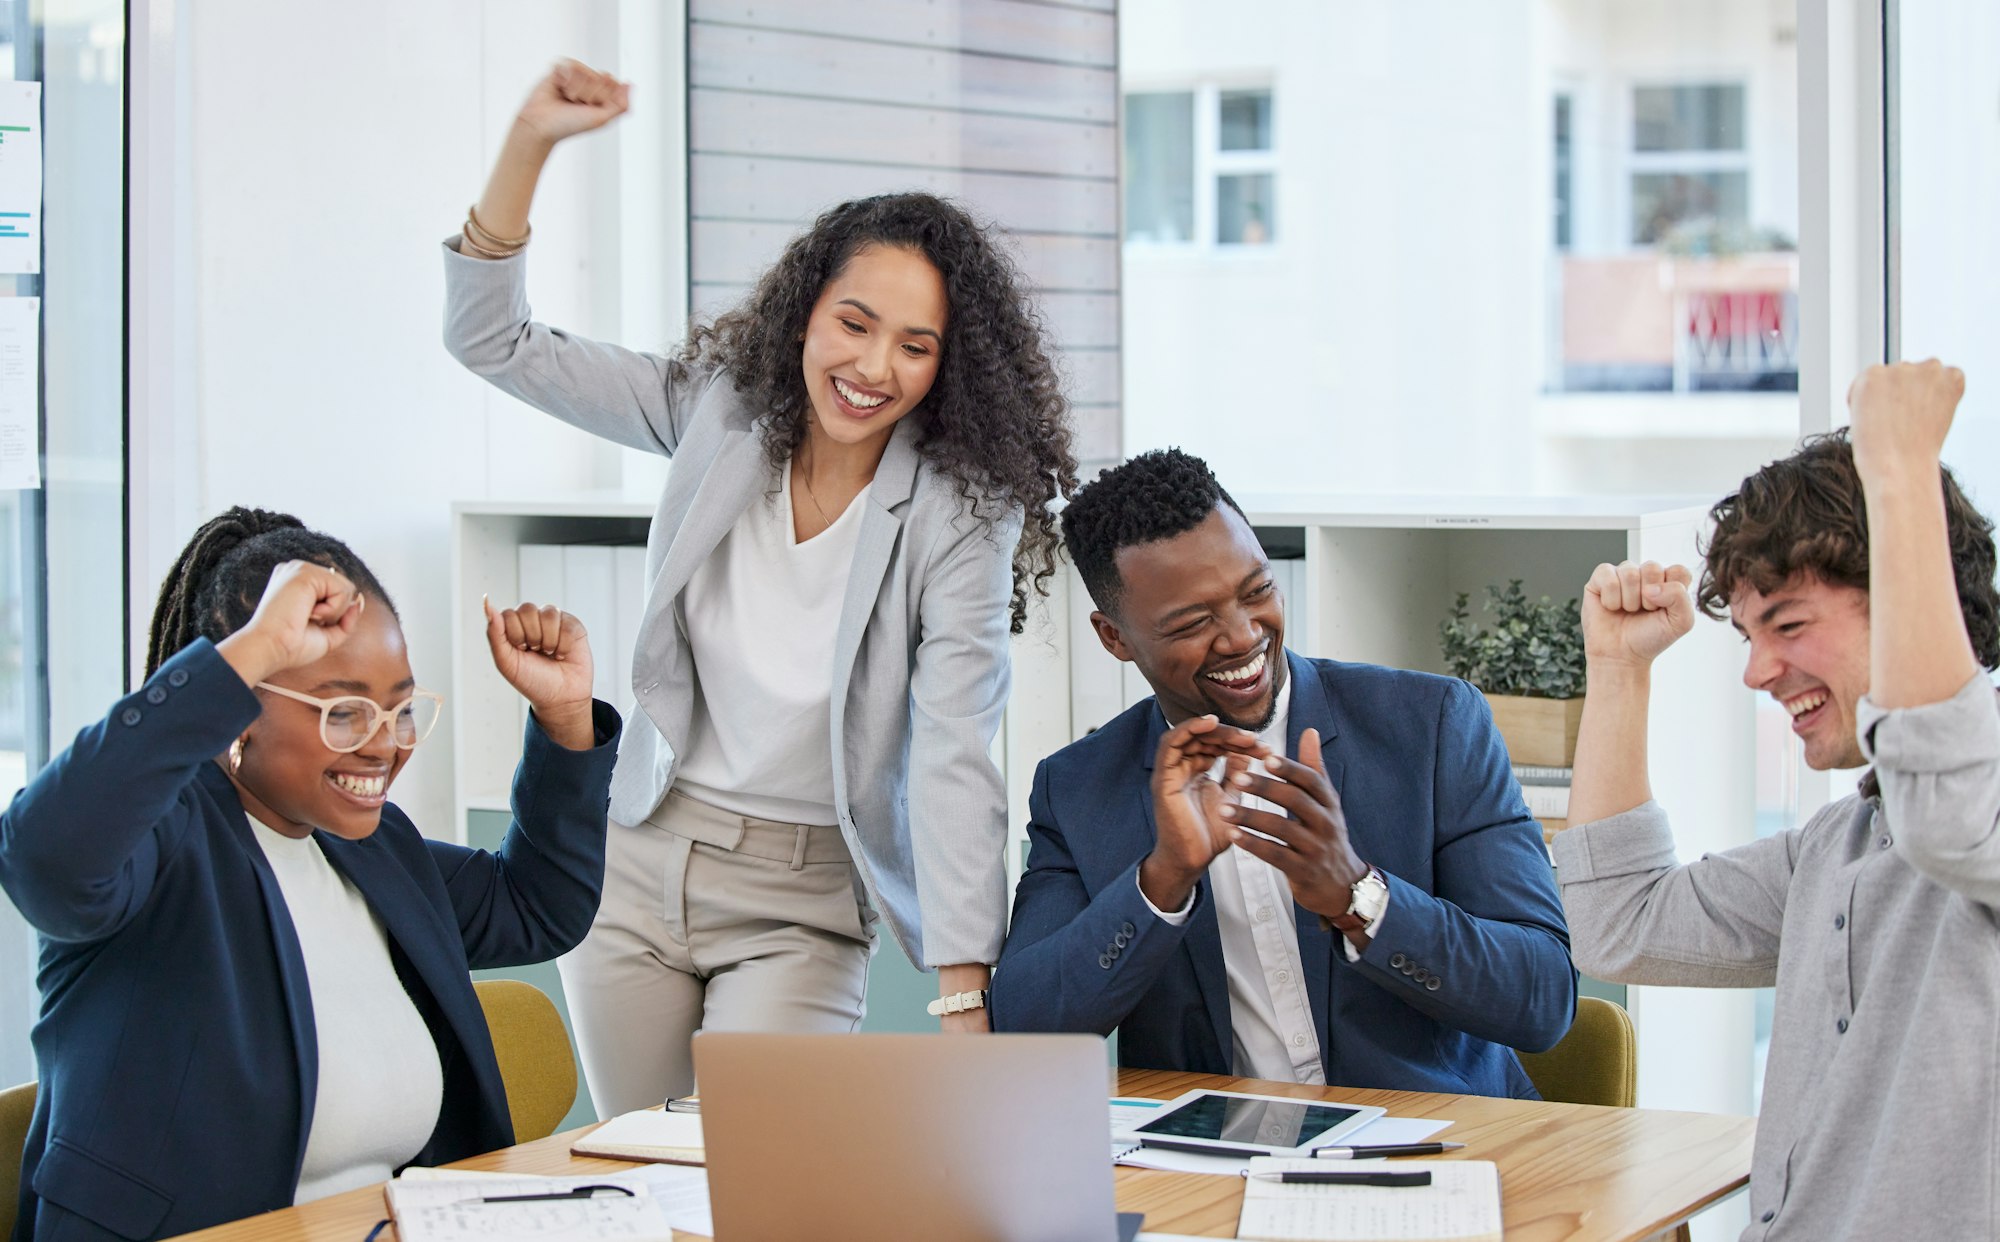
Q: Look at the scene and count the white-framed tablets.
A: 1